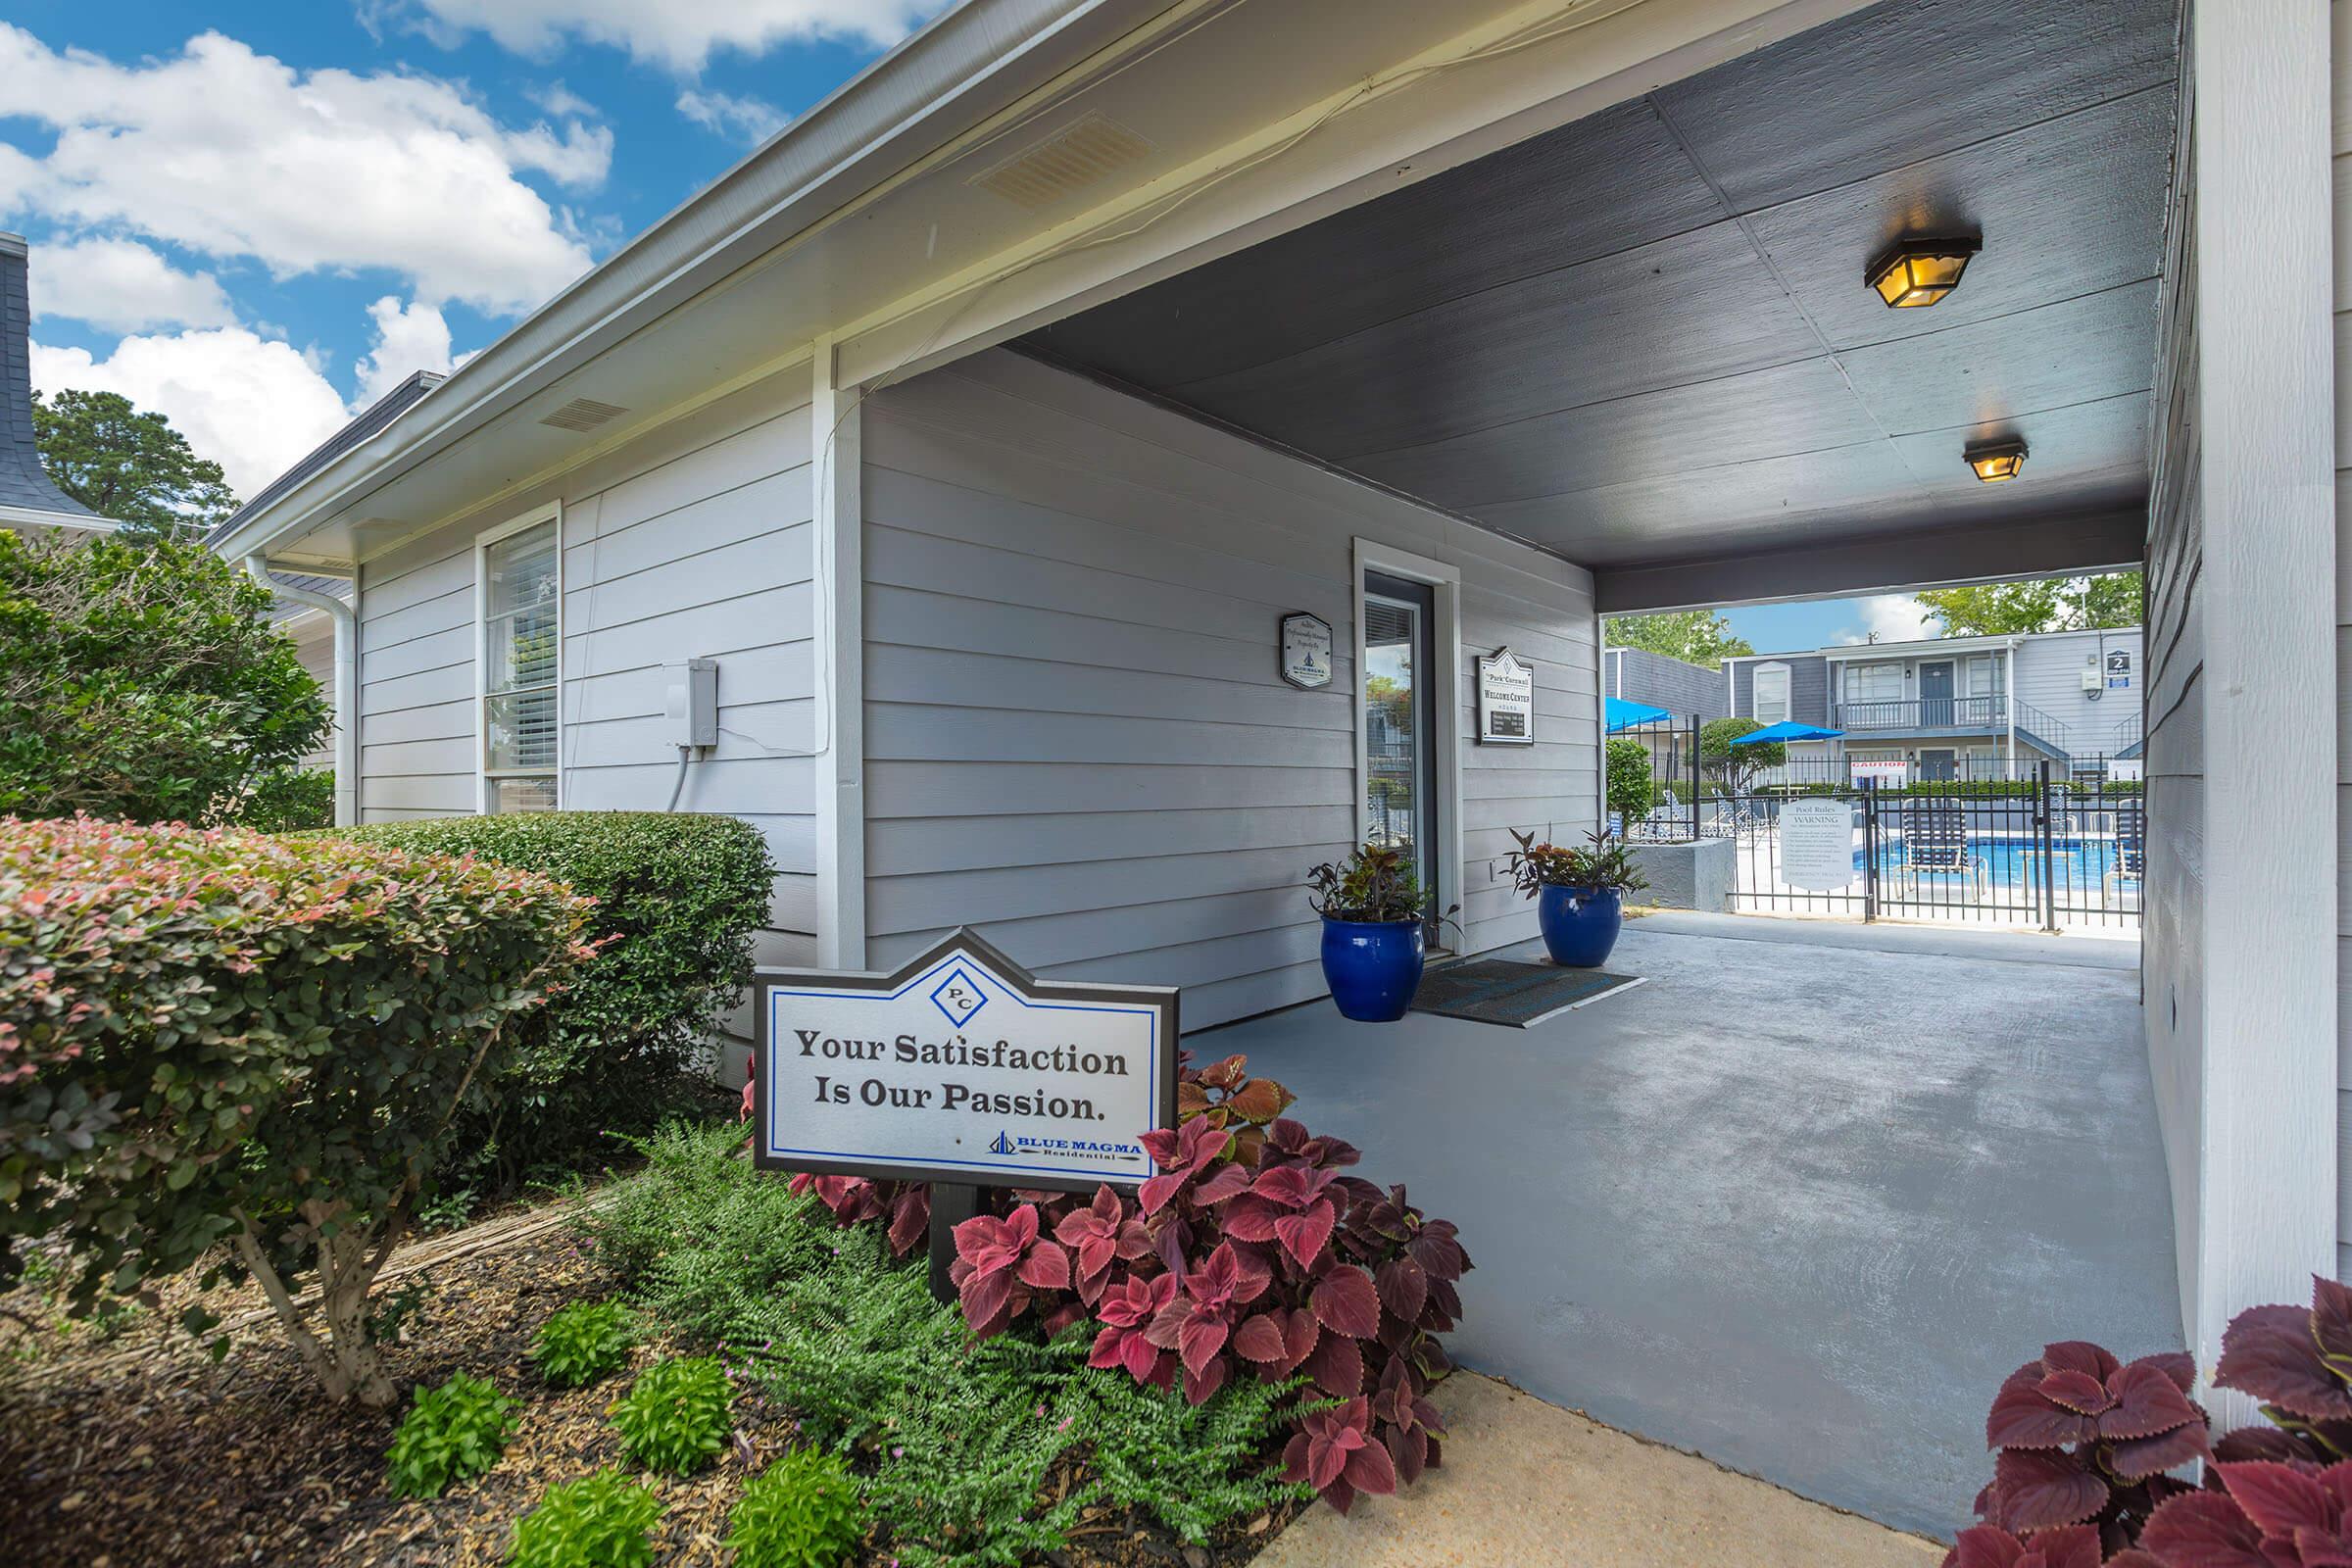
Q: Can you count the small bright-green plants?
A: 5